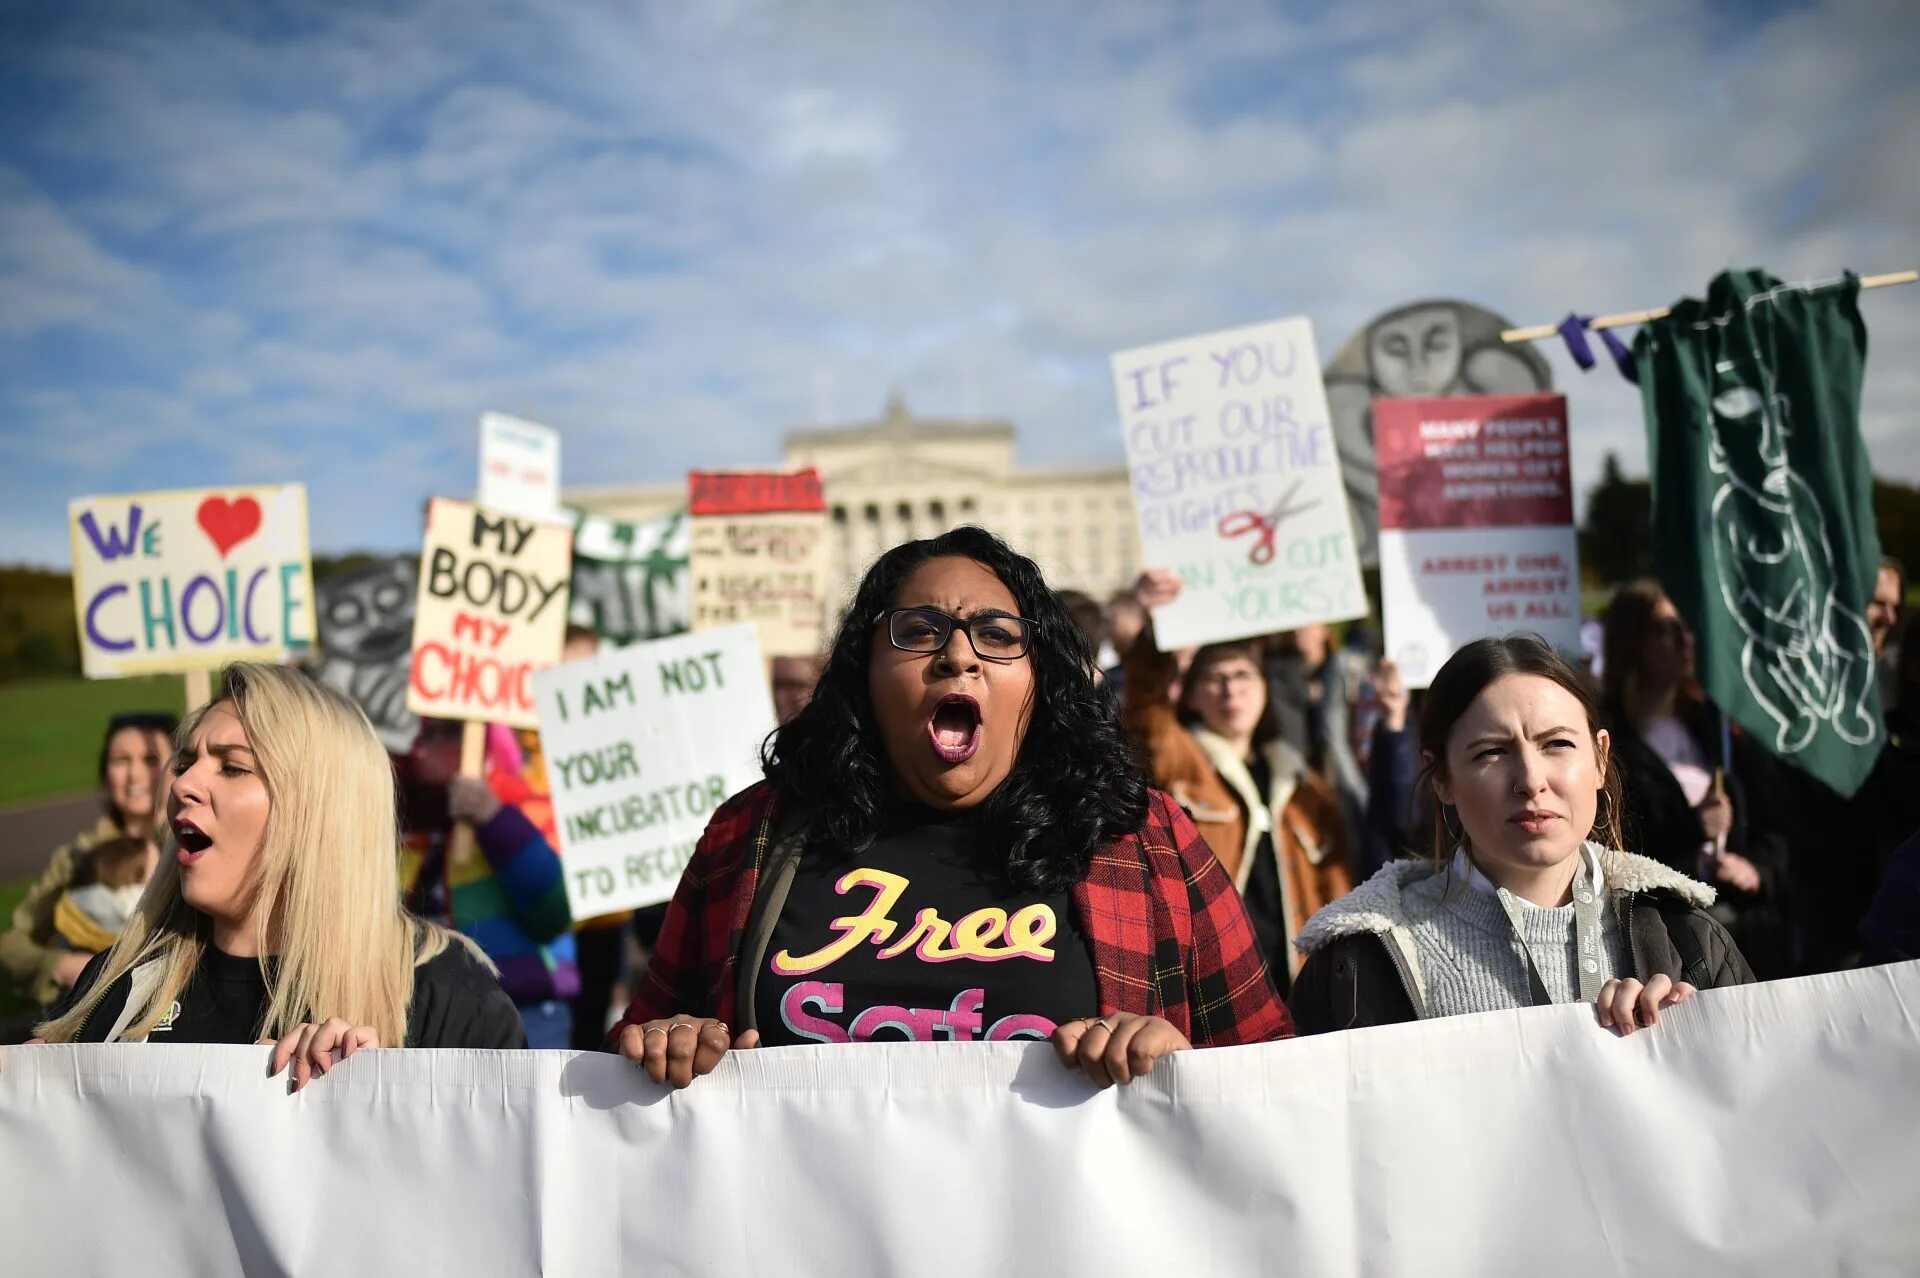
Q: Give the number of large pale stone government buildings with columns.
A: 1